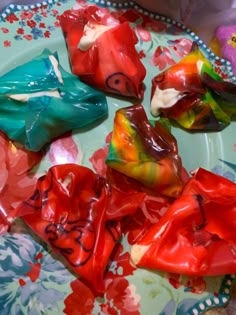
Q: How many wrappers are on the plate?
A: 6